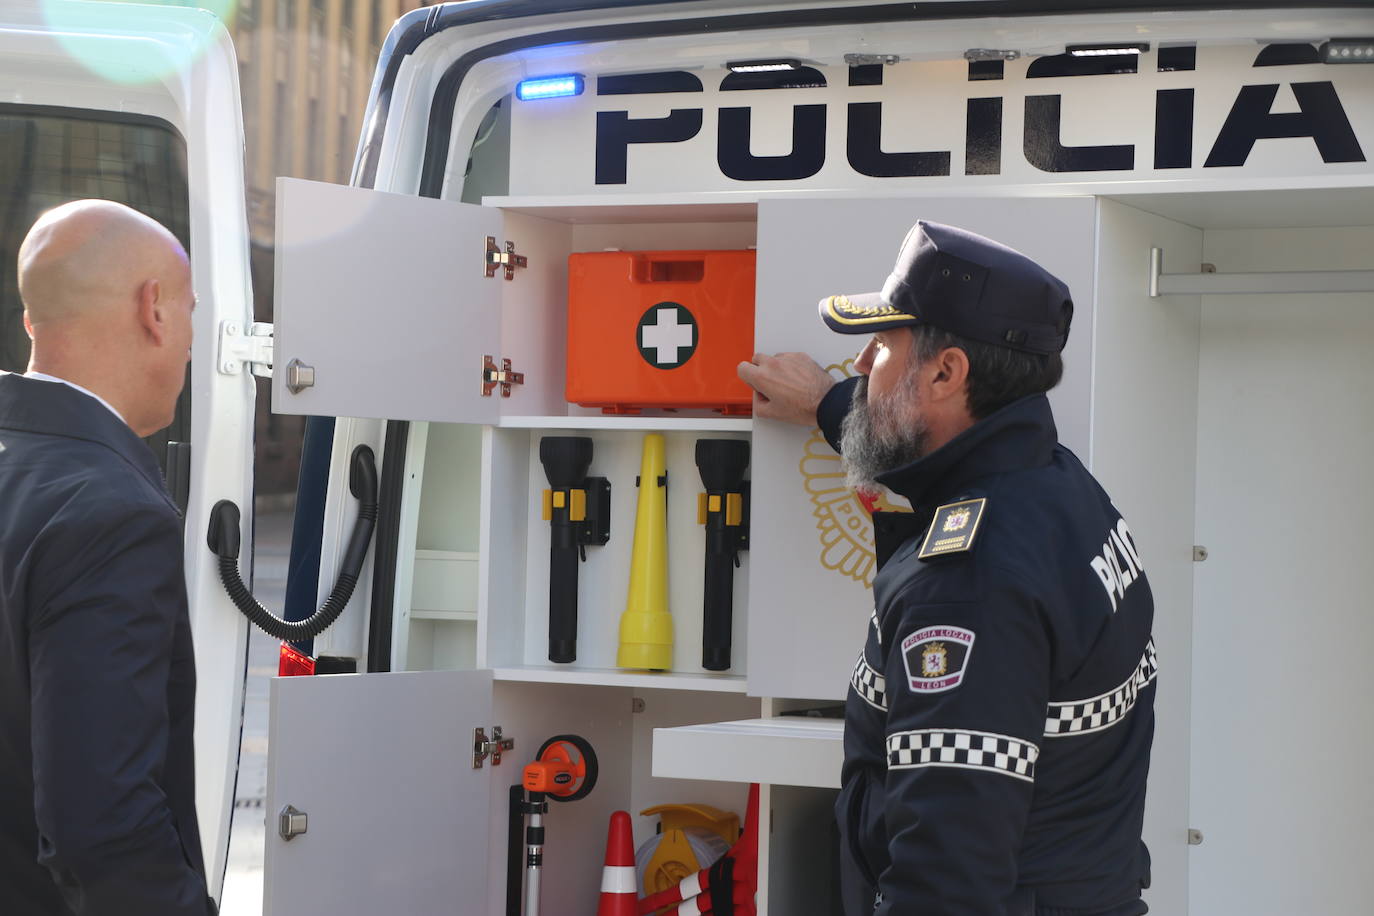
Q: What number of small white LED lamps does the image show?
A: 2